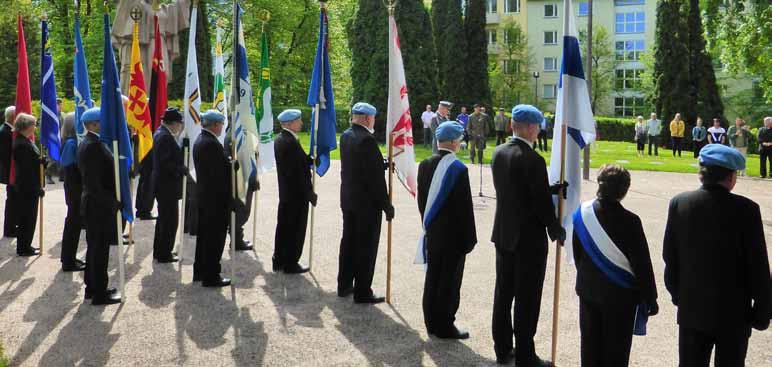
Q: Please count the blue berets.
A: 7